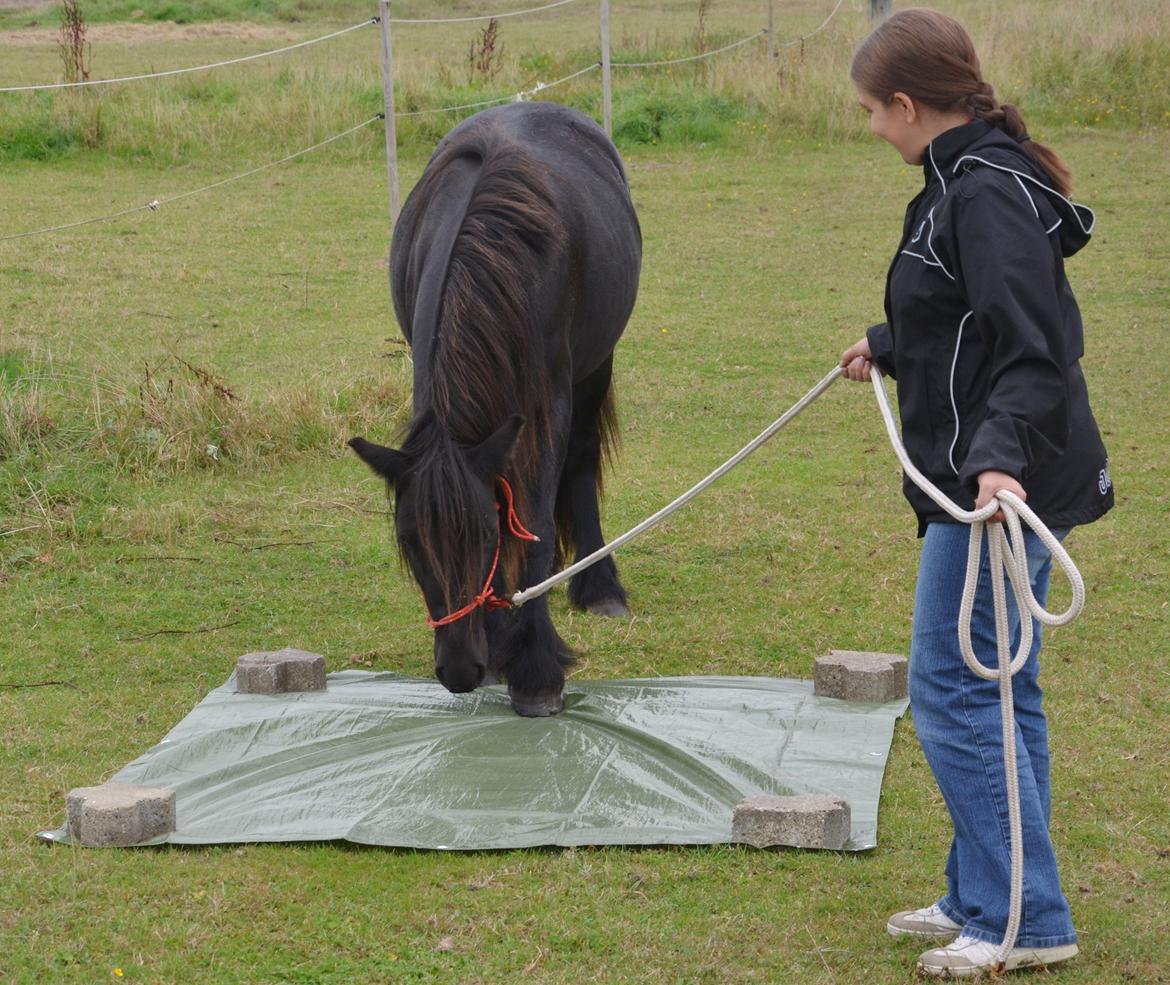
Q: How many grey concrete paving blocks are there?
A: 4